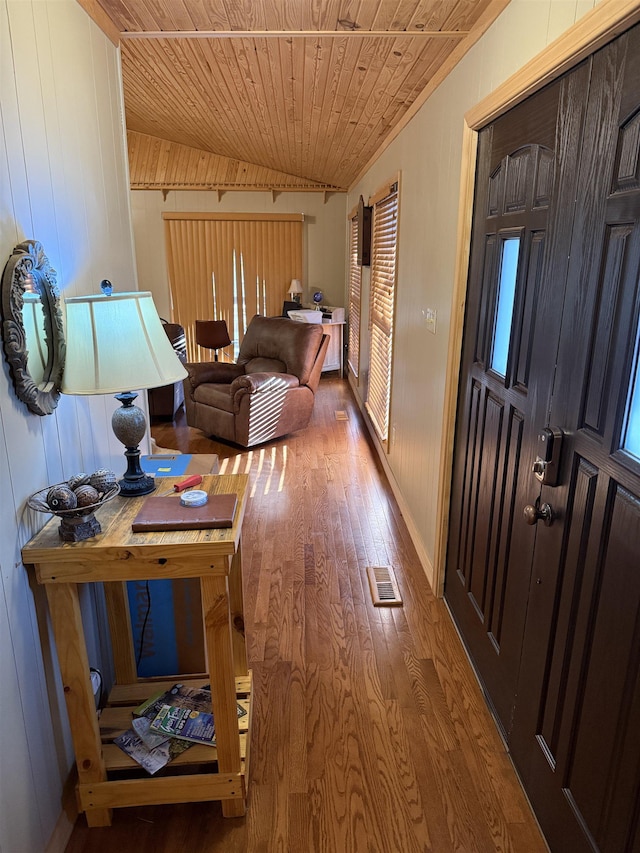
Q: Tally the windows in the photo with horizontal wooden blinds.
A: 2